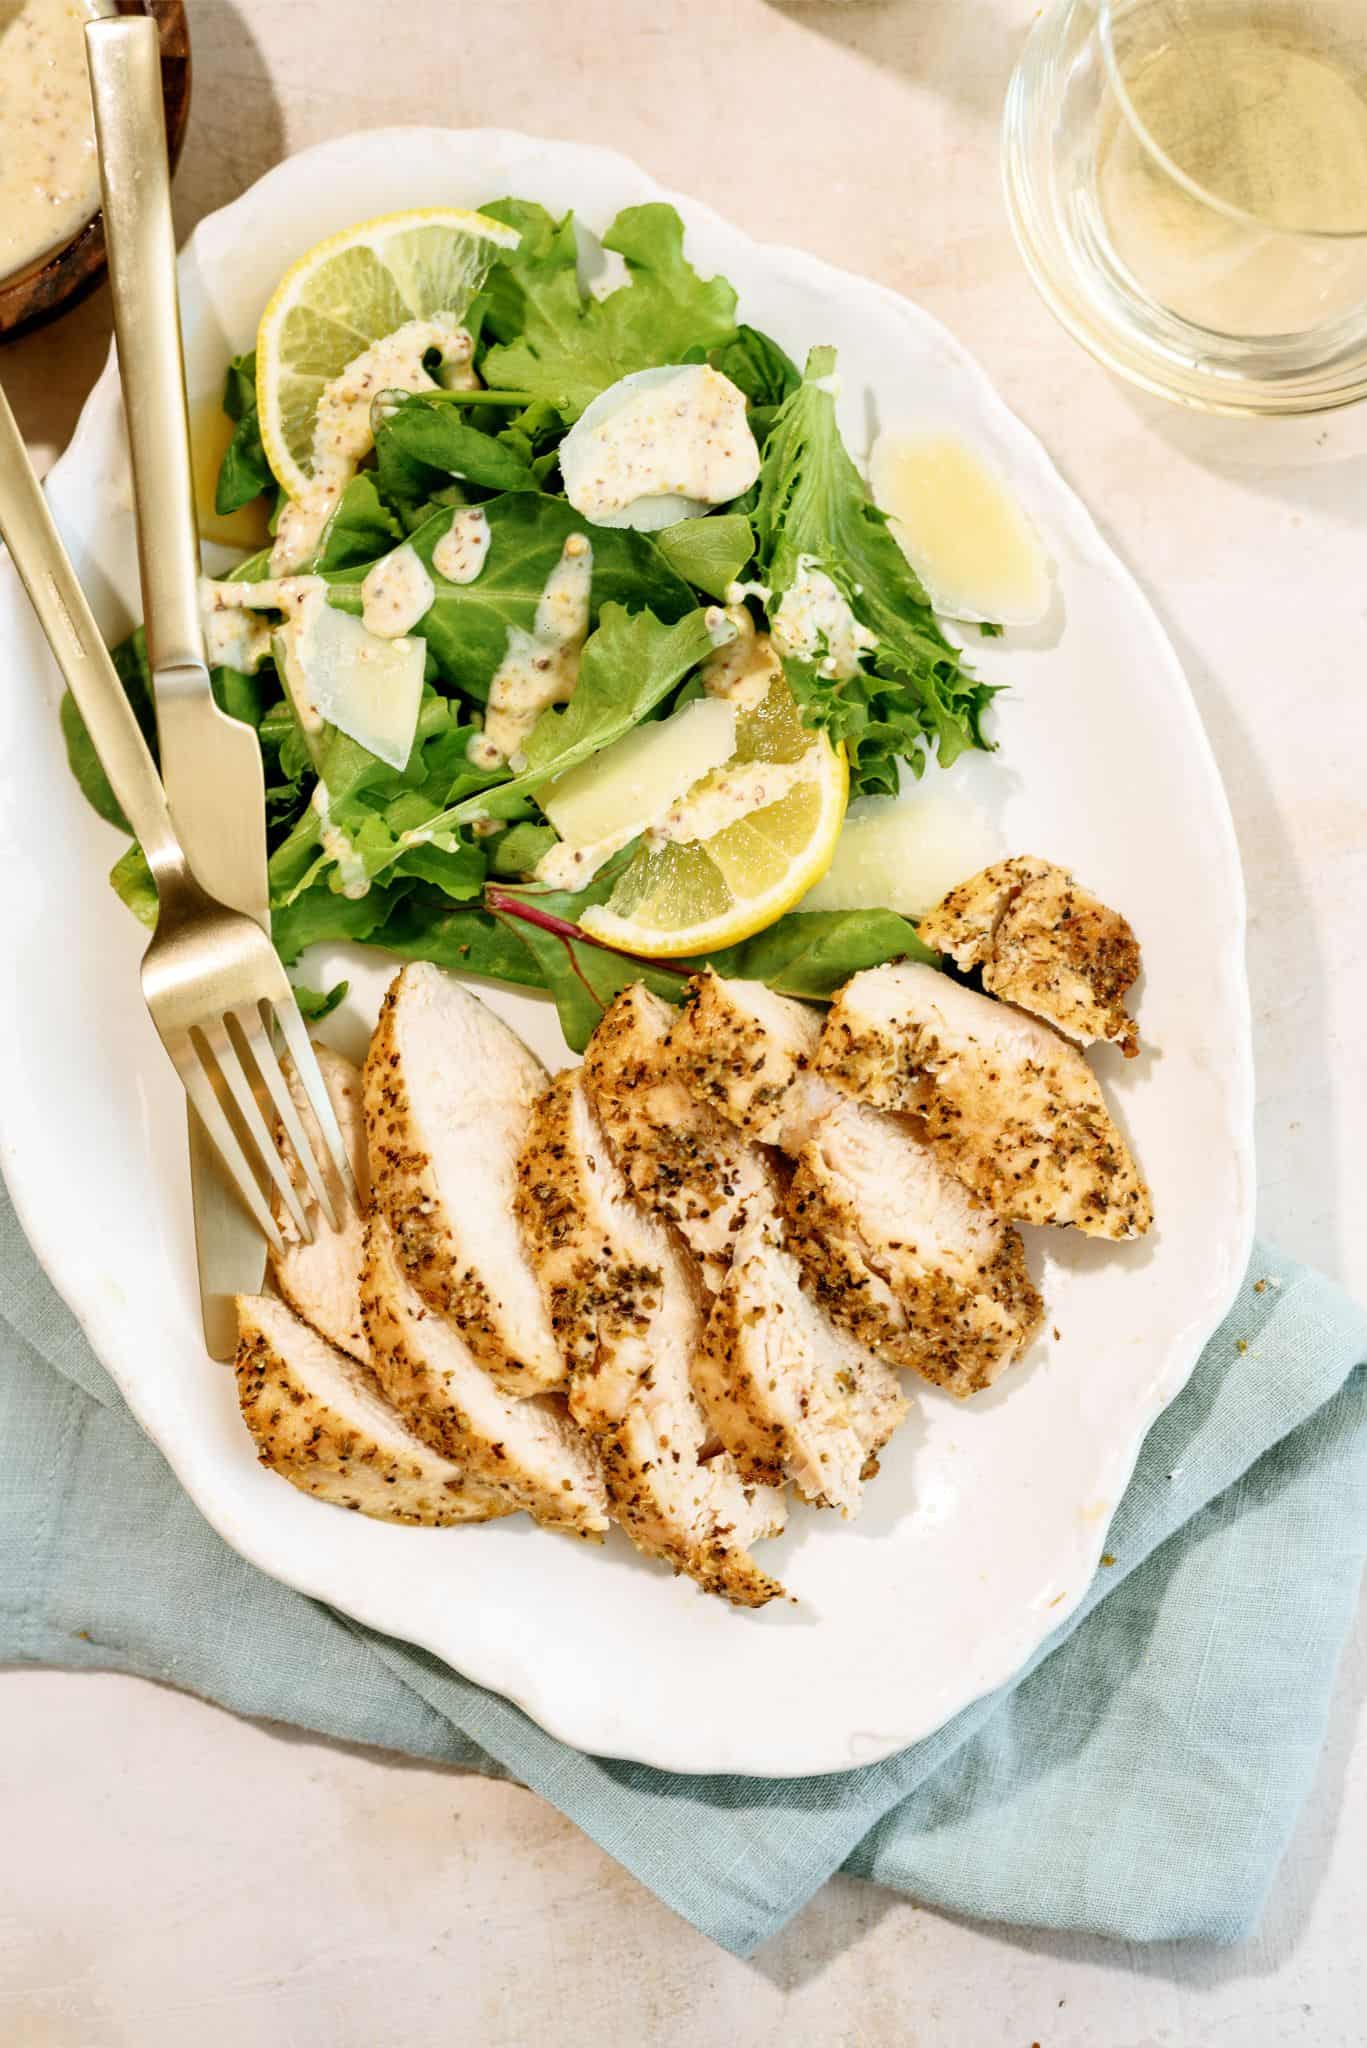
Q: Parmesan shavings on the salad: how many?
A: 5